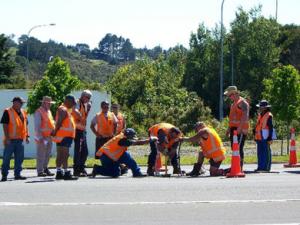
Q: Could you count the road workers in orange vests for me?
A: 11